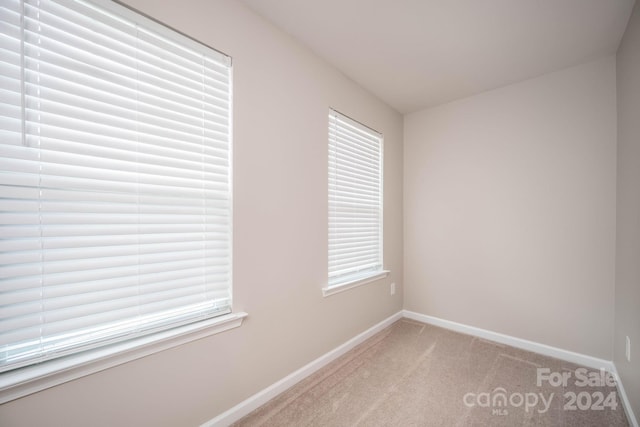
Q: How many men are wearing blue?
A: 0